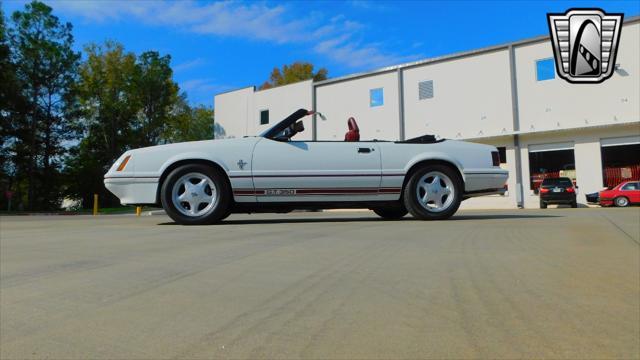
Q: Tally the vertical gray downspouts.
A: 3